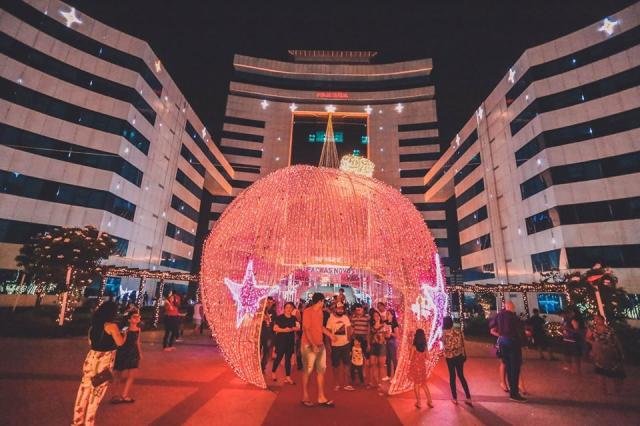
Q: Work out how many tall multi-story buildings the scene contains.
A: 3